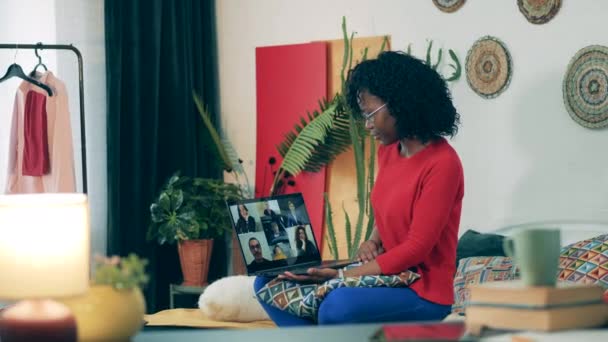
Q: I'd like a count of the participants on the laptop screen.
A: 7